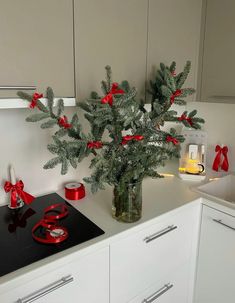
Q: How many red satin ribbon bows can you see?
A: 11